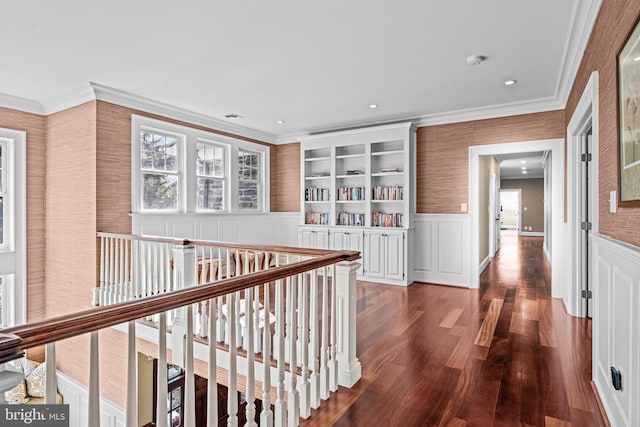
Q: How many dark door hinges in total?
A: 3